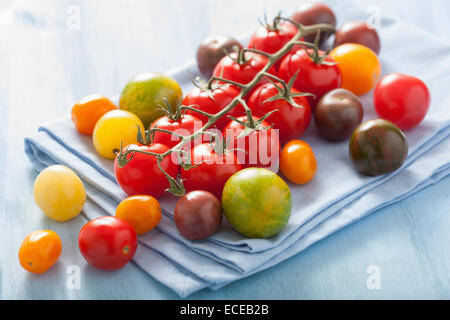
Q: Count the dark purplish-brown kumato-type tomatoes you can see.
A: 6